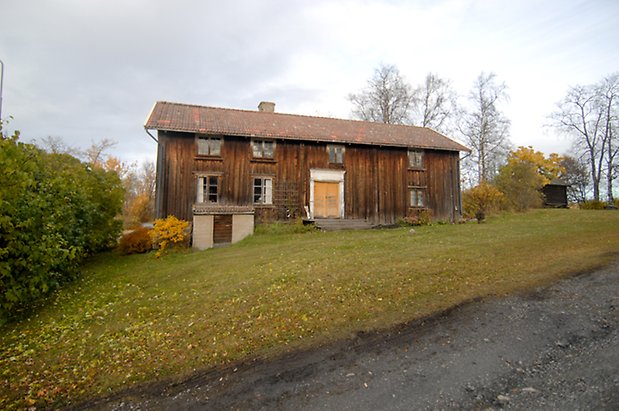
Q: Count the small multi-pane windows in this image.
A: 7